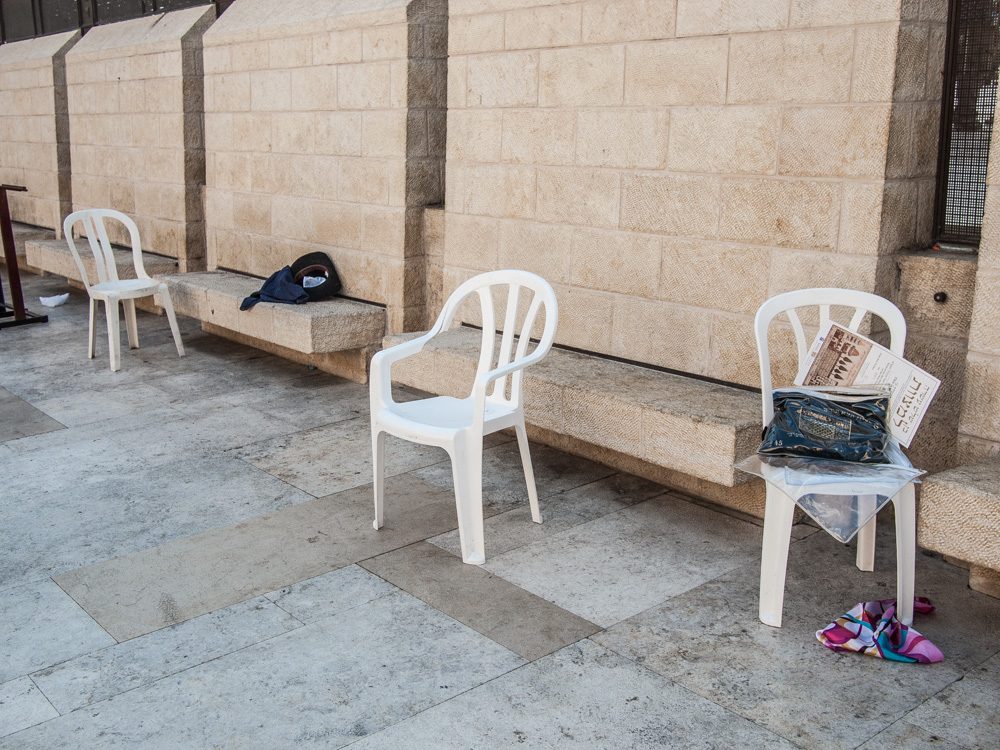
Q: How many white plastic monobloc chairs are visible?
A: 3